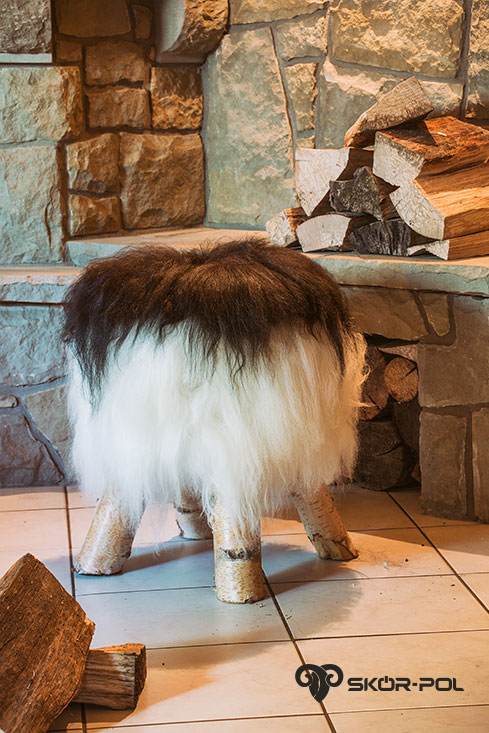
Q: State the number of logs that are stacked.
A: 9